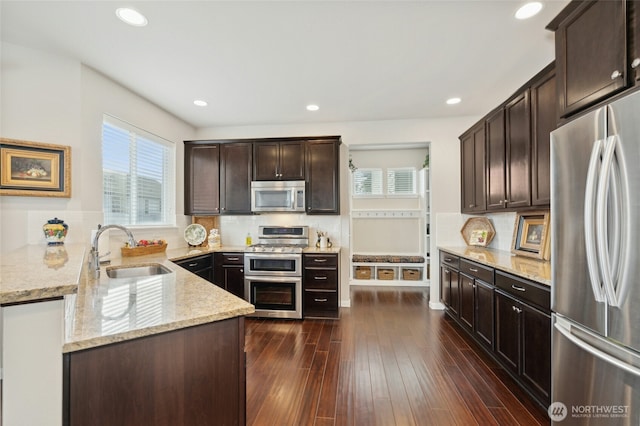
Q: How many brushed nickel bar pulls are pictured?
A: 8